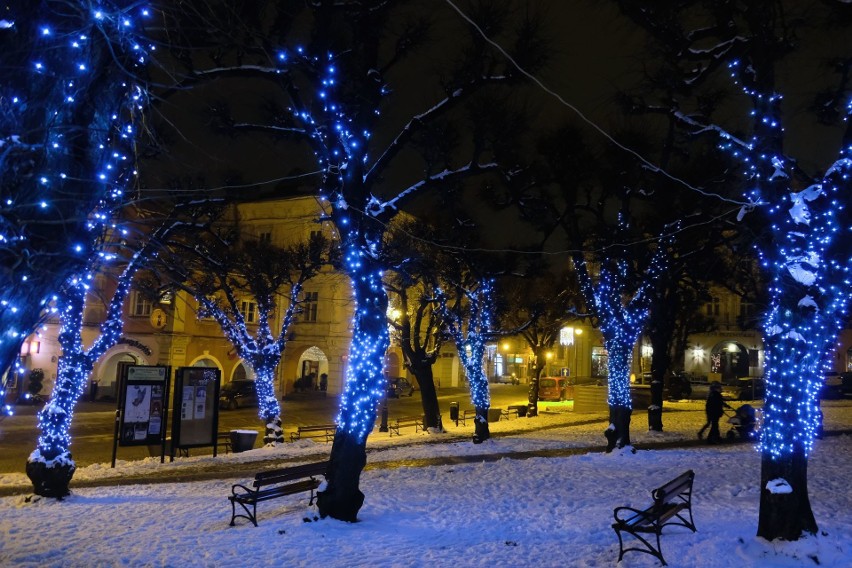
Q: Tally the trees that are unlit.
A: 3